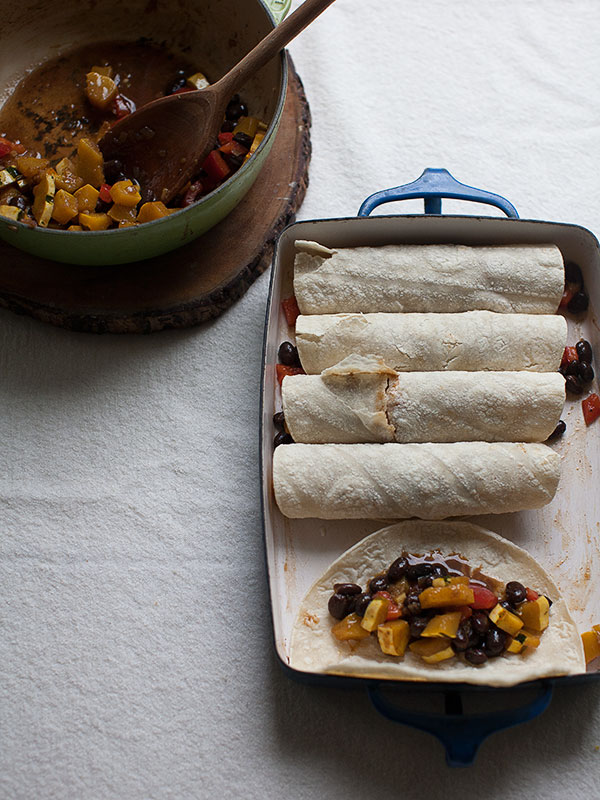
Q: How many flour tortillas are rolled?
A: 4